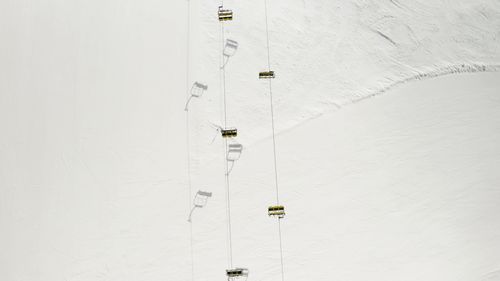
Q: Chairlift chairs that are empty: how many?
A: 5